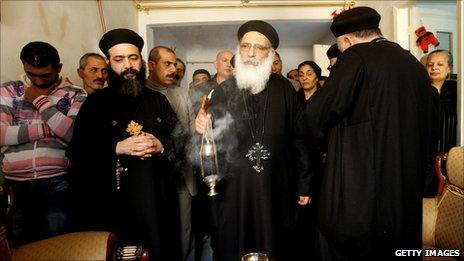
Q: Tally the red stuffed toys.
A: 1